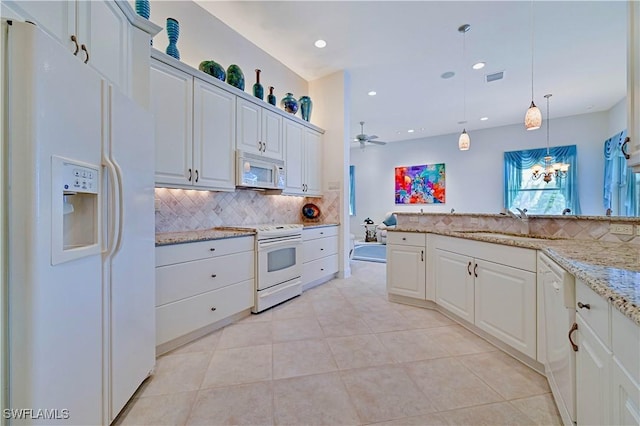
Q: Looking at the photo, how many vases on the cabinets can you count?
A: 8